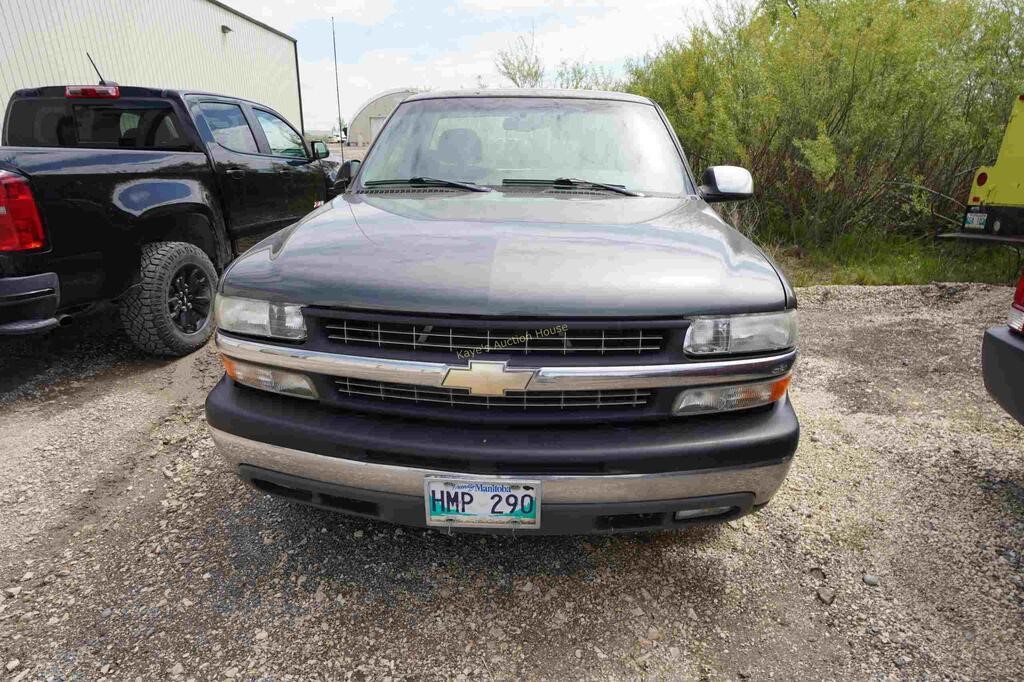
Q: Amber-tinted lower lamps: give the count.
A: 2